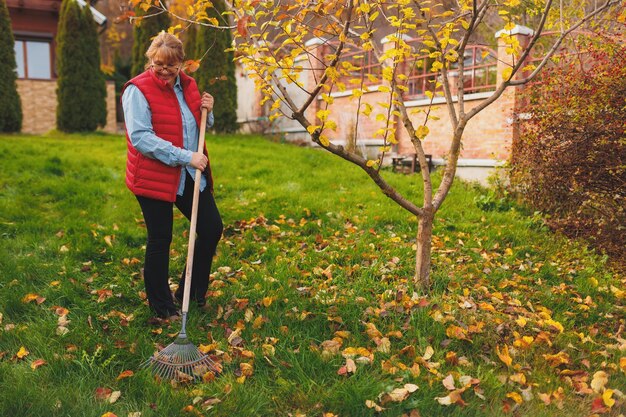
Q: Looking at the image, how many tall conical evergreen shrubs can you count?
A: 4